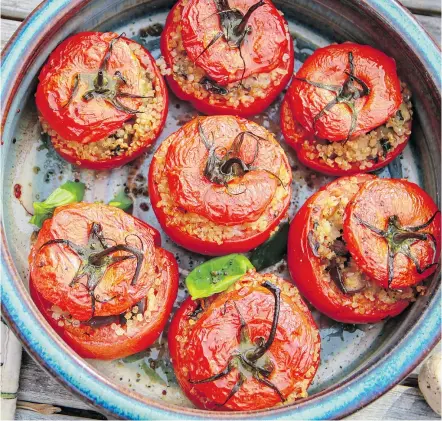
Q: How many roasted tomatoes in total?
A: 7